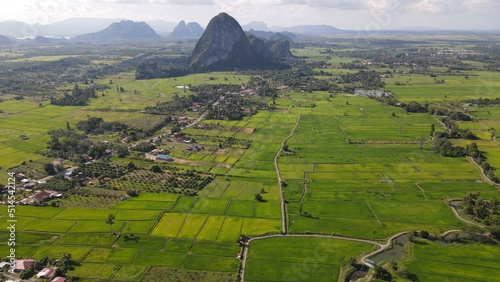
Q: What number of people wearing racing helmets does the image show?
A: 0